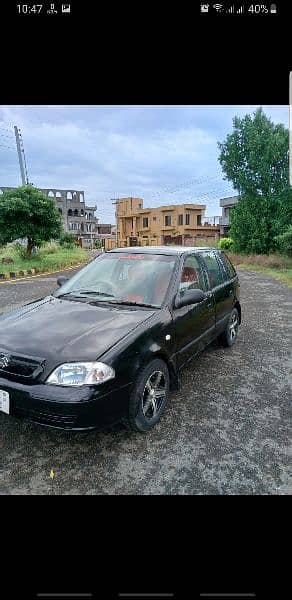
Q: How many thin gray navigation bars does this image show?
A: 3